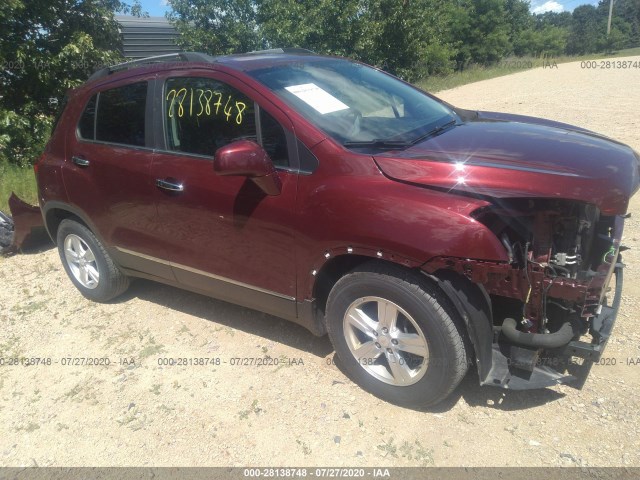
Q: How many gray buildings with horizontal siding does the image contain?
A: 1